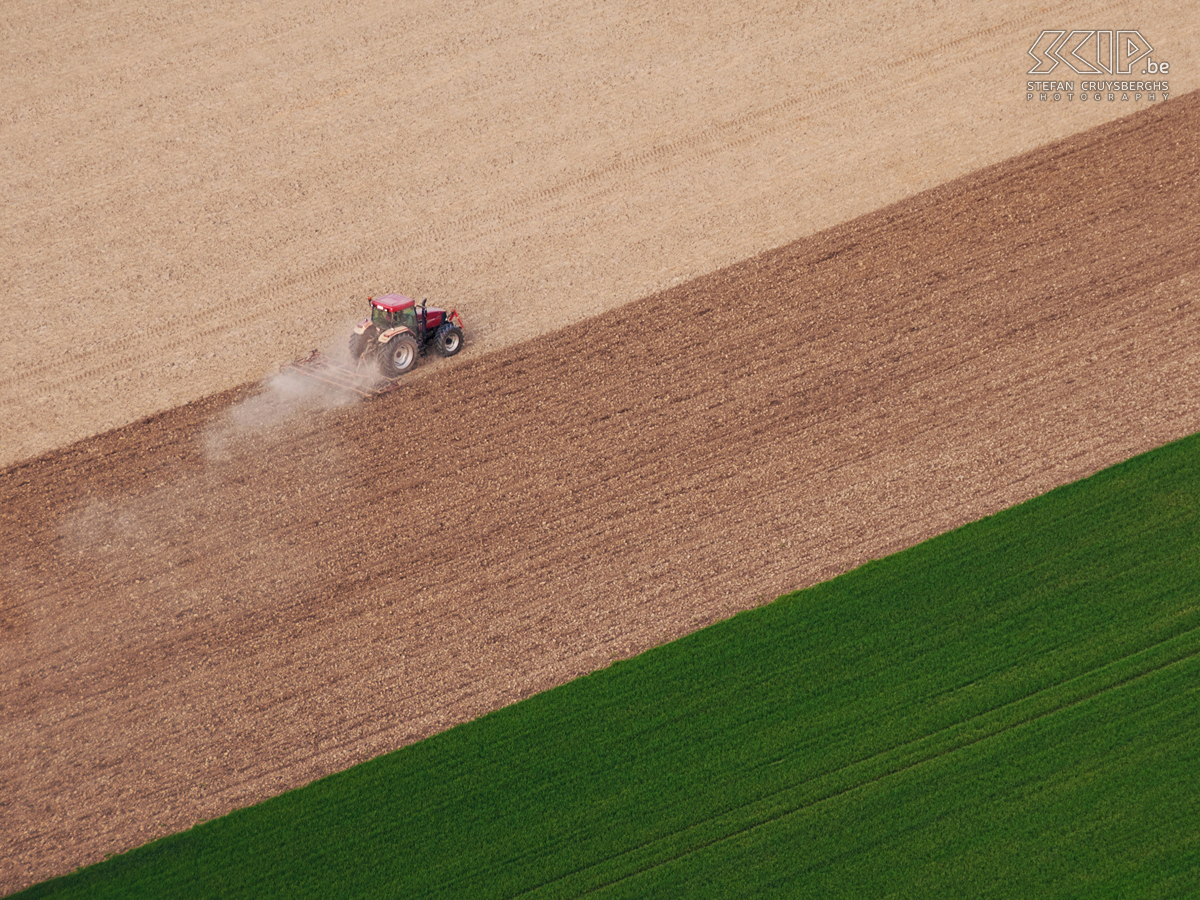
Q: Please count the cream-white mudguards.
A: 2